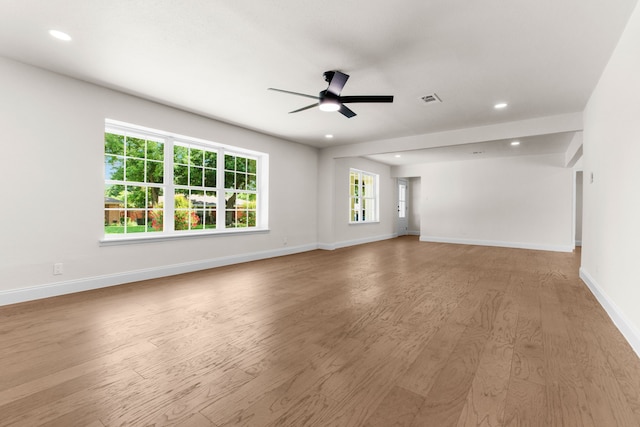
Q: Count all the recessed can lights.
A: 5